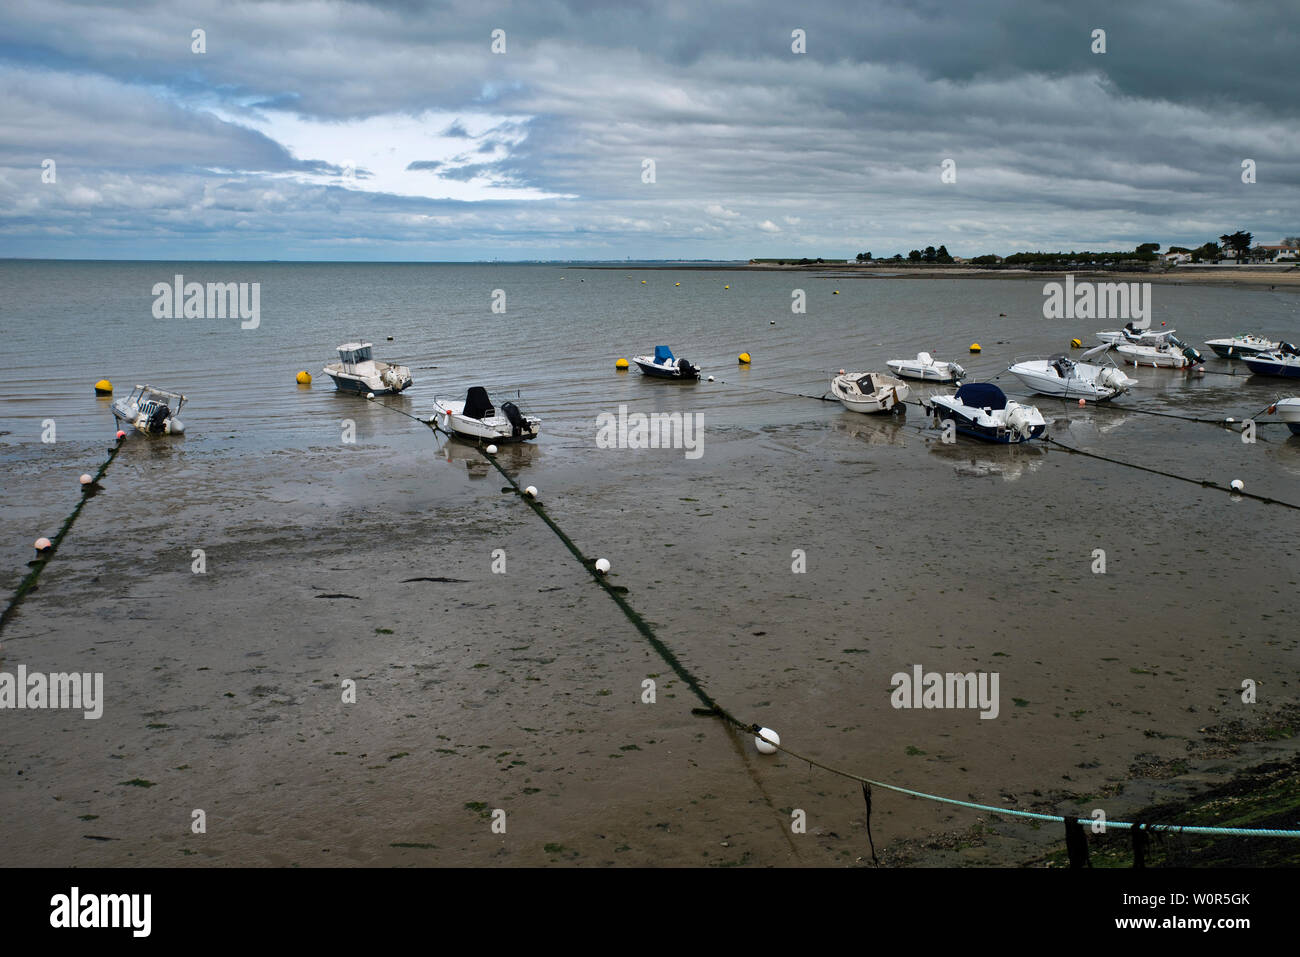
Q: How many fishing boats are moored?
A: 13